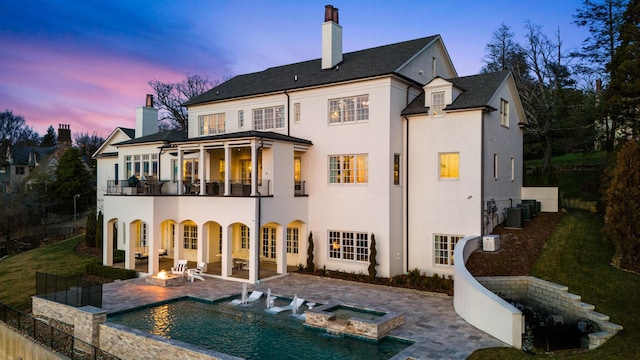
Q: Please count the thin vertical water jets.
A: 3